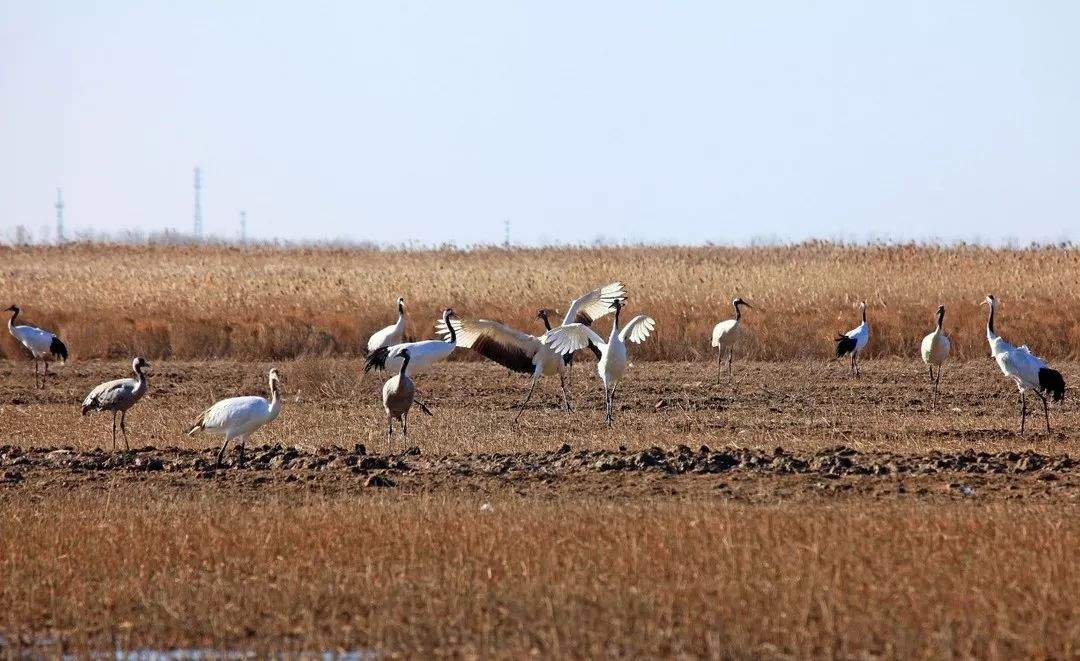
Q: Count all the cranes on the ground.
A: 12